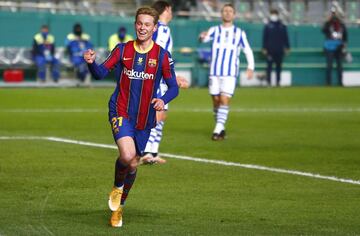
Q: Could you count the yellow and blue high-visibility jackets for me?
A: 3